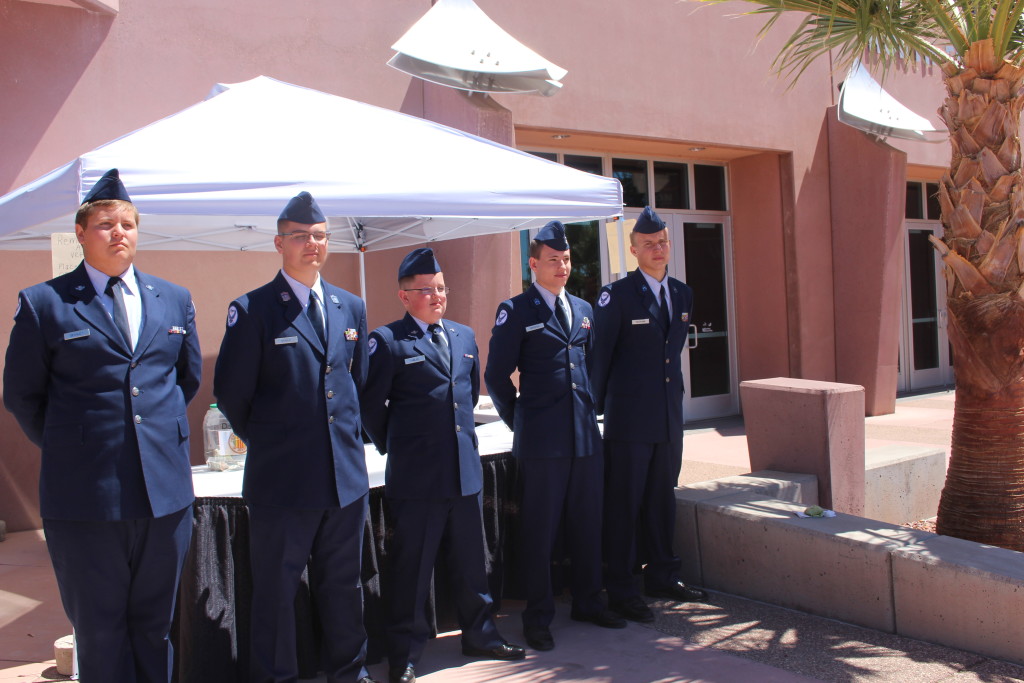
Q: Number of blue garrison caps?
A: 5